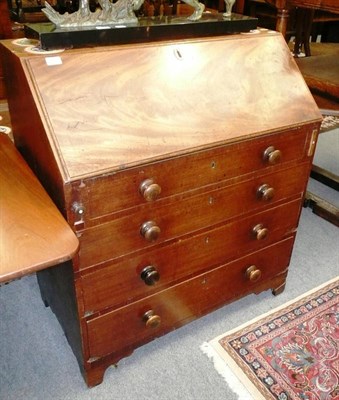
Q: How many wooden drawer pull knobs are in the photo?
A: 8